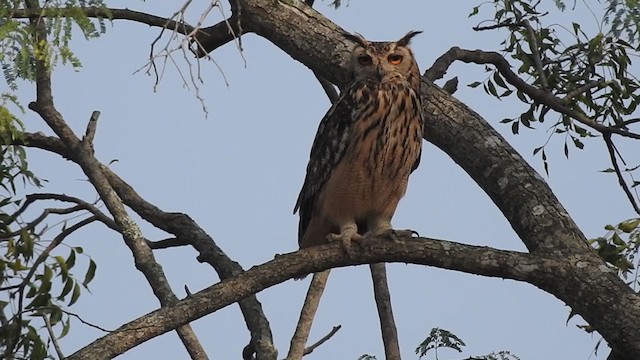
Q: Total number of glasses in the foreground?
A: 0